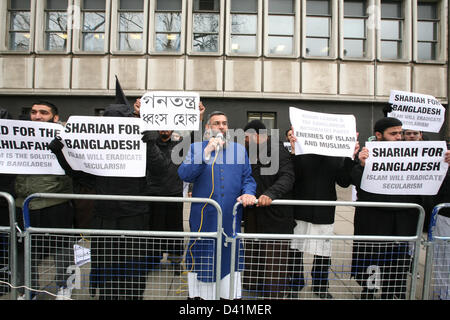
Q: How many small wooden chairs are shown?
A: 0